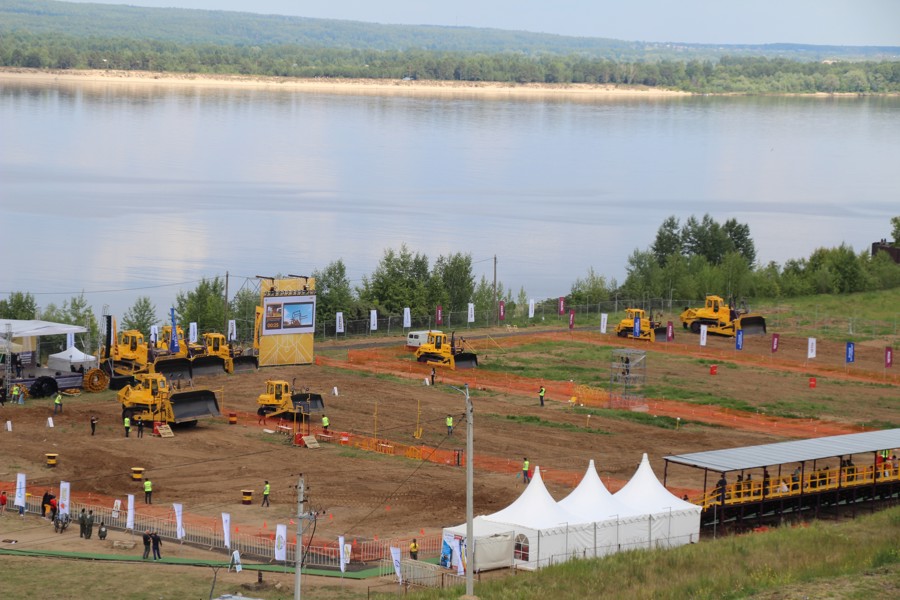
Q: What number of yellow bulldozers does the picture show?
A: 8